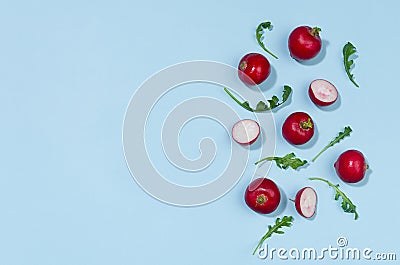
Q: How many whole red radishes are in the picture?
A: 5